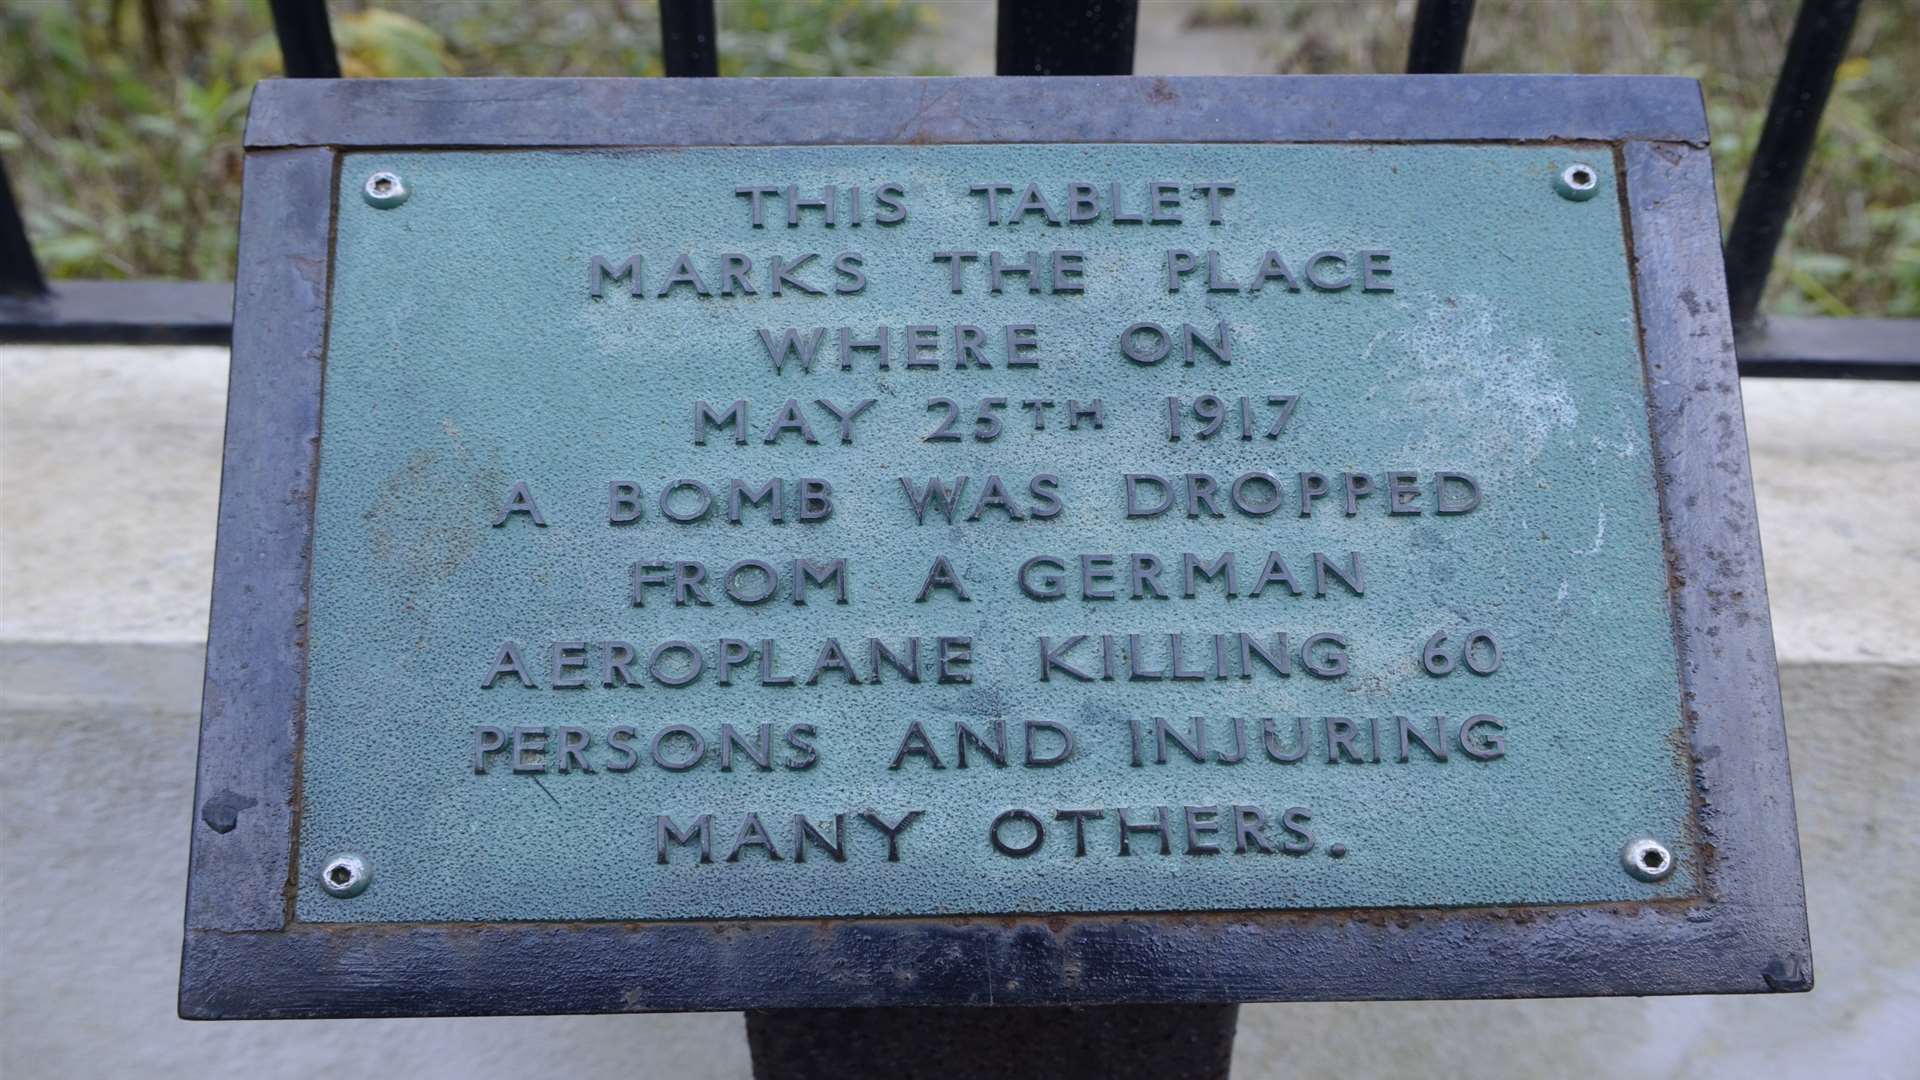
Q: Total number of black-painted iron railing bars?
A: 6